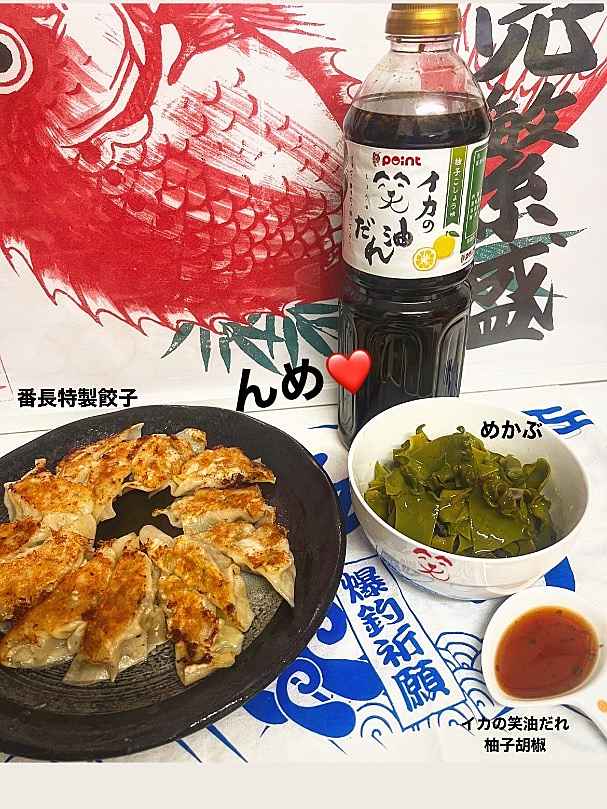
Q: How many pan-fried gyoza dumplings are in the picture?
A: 12